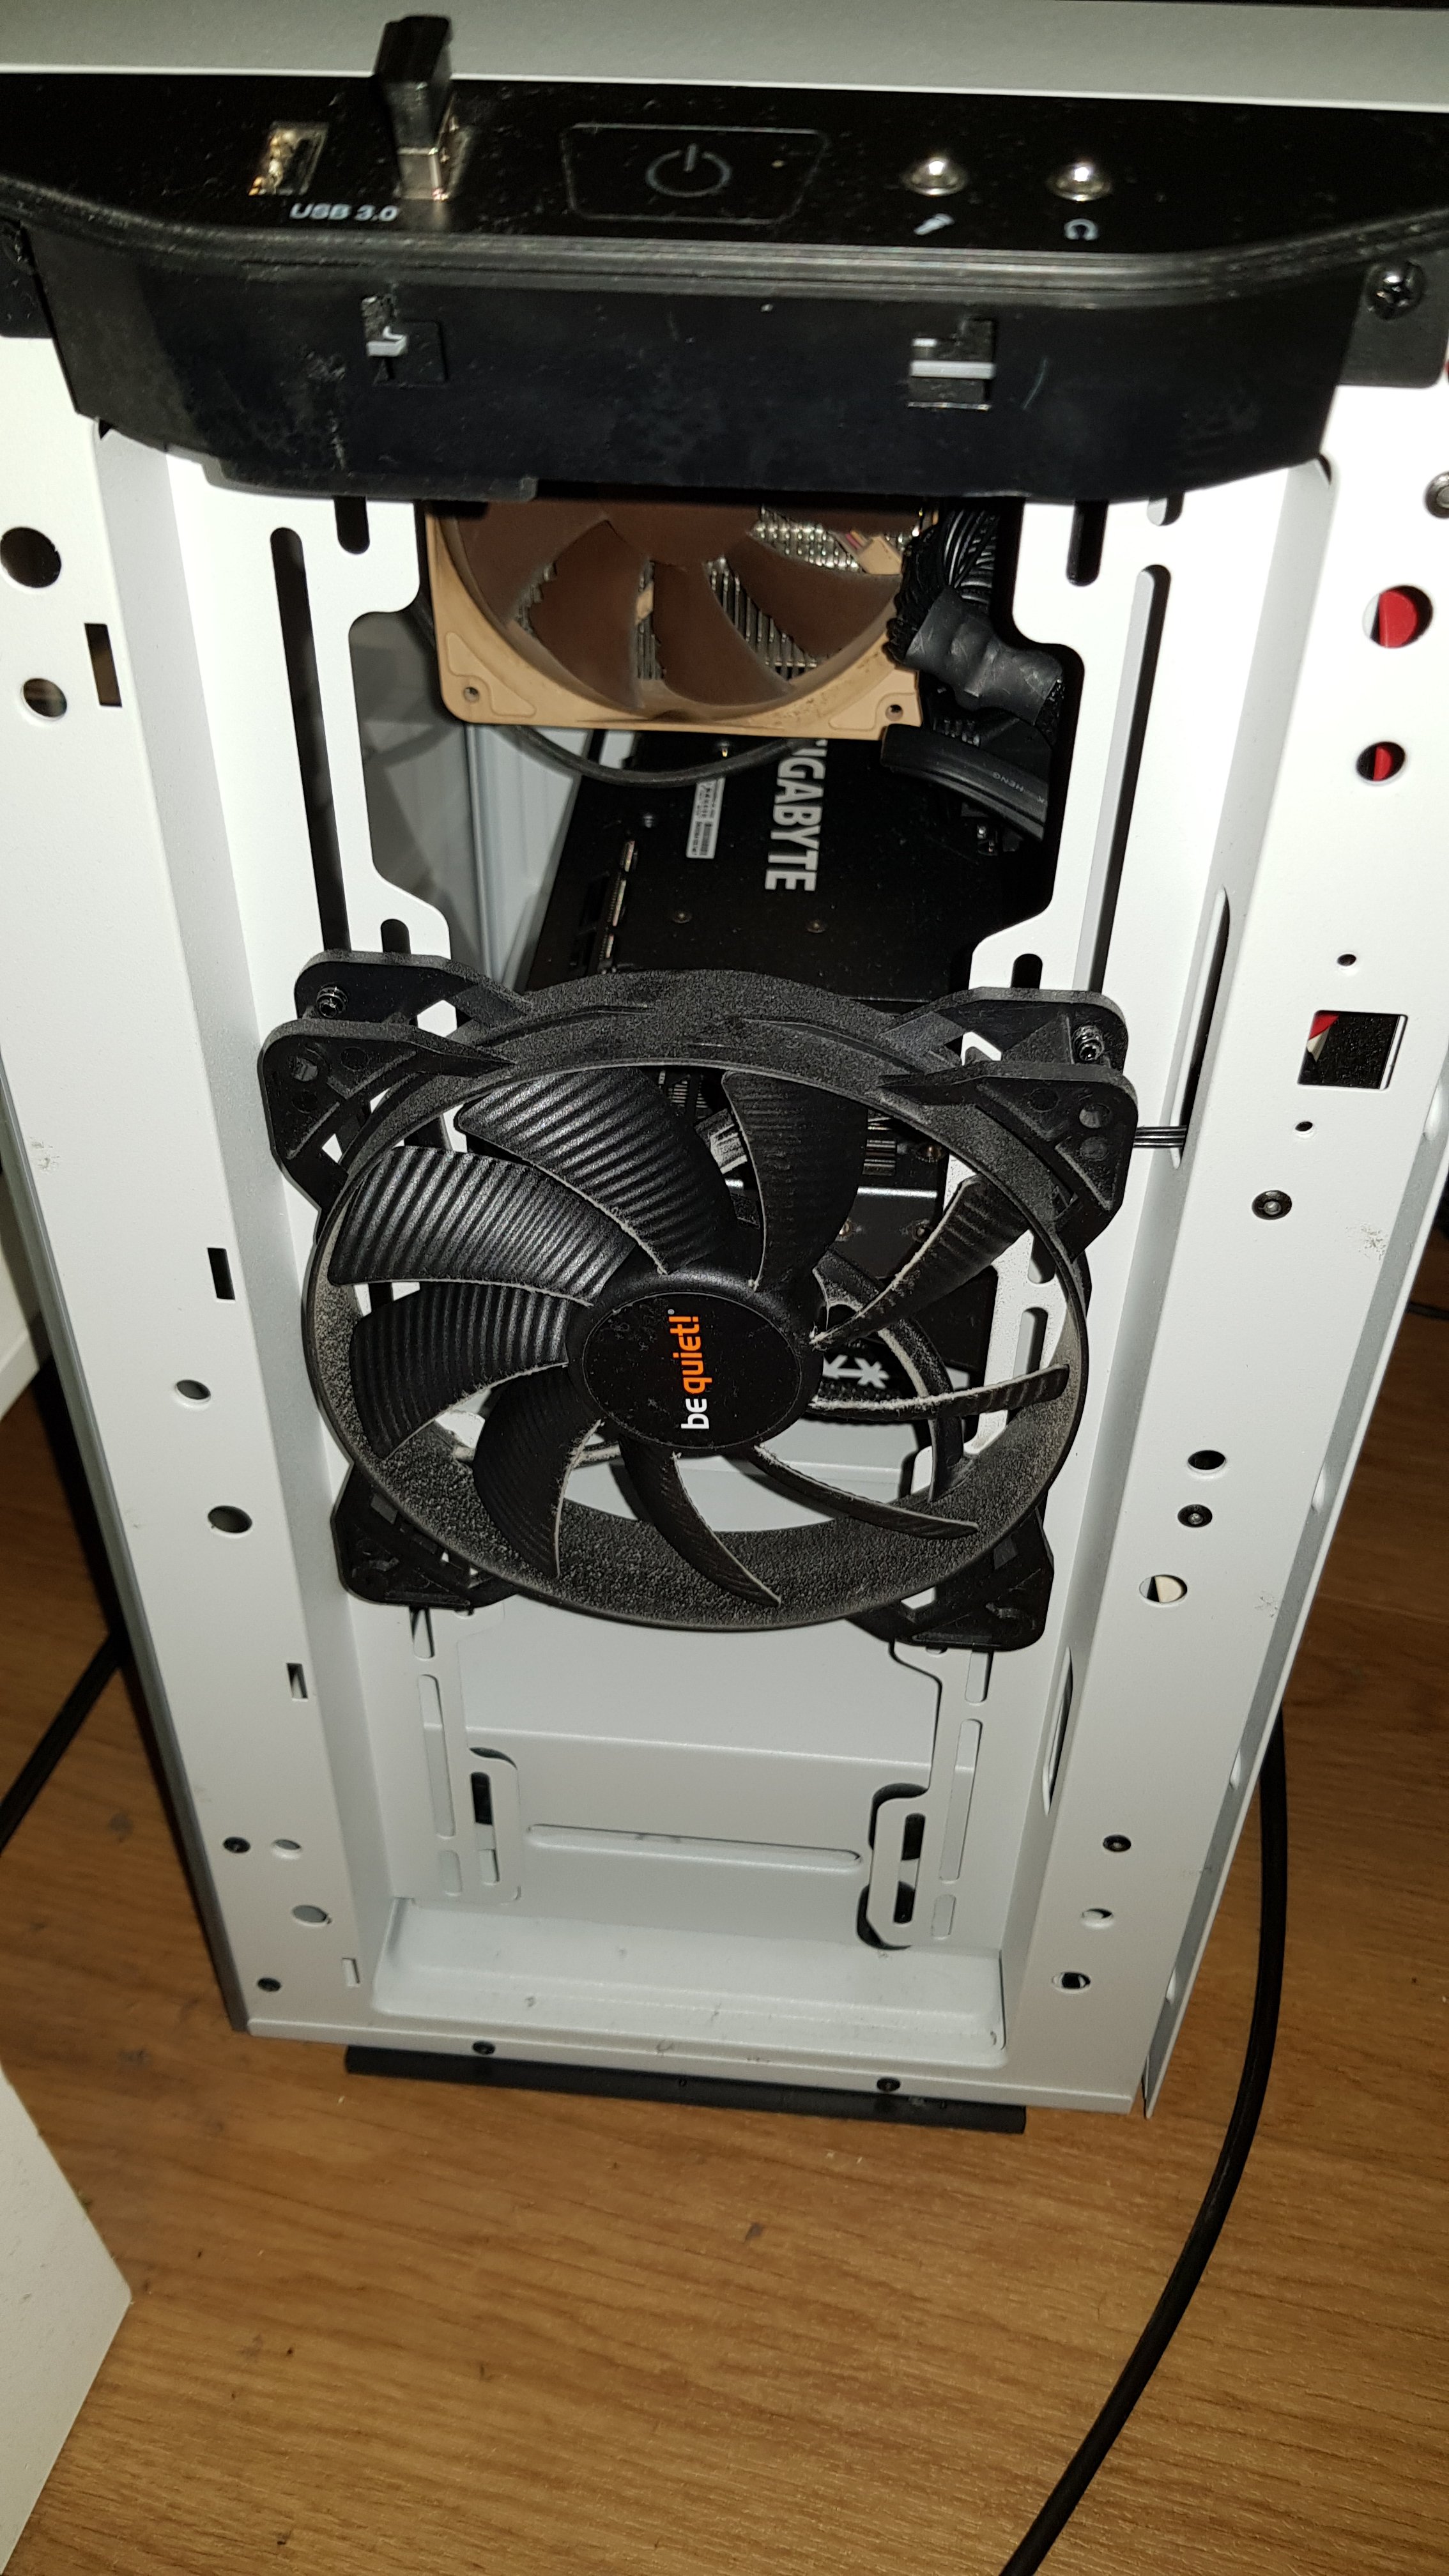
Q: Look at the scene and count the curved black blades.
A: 9